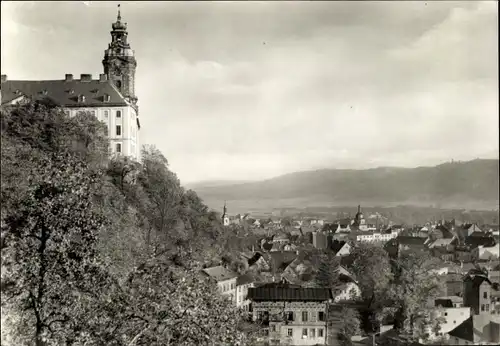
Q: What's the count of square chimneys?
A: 4